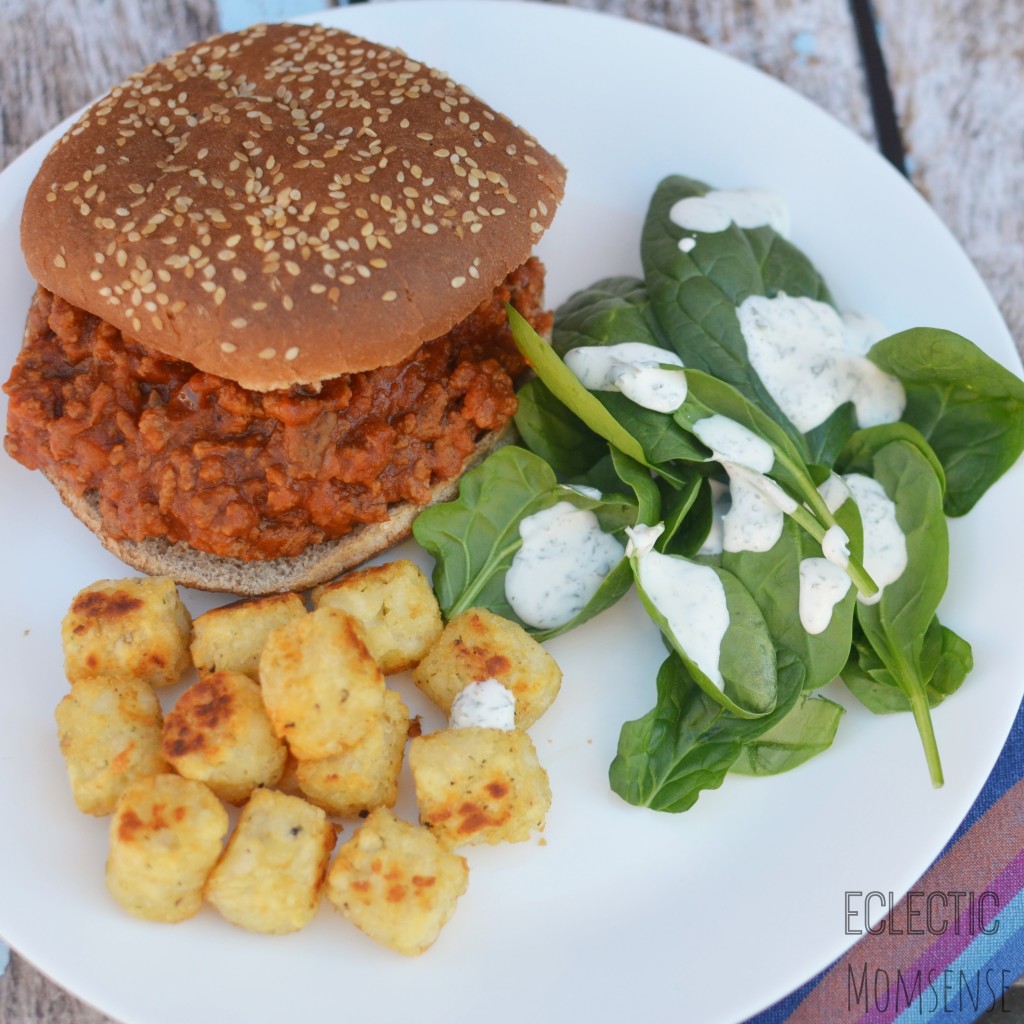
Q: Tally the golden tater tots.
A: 12